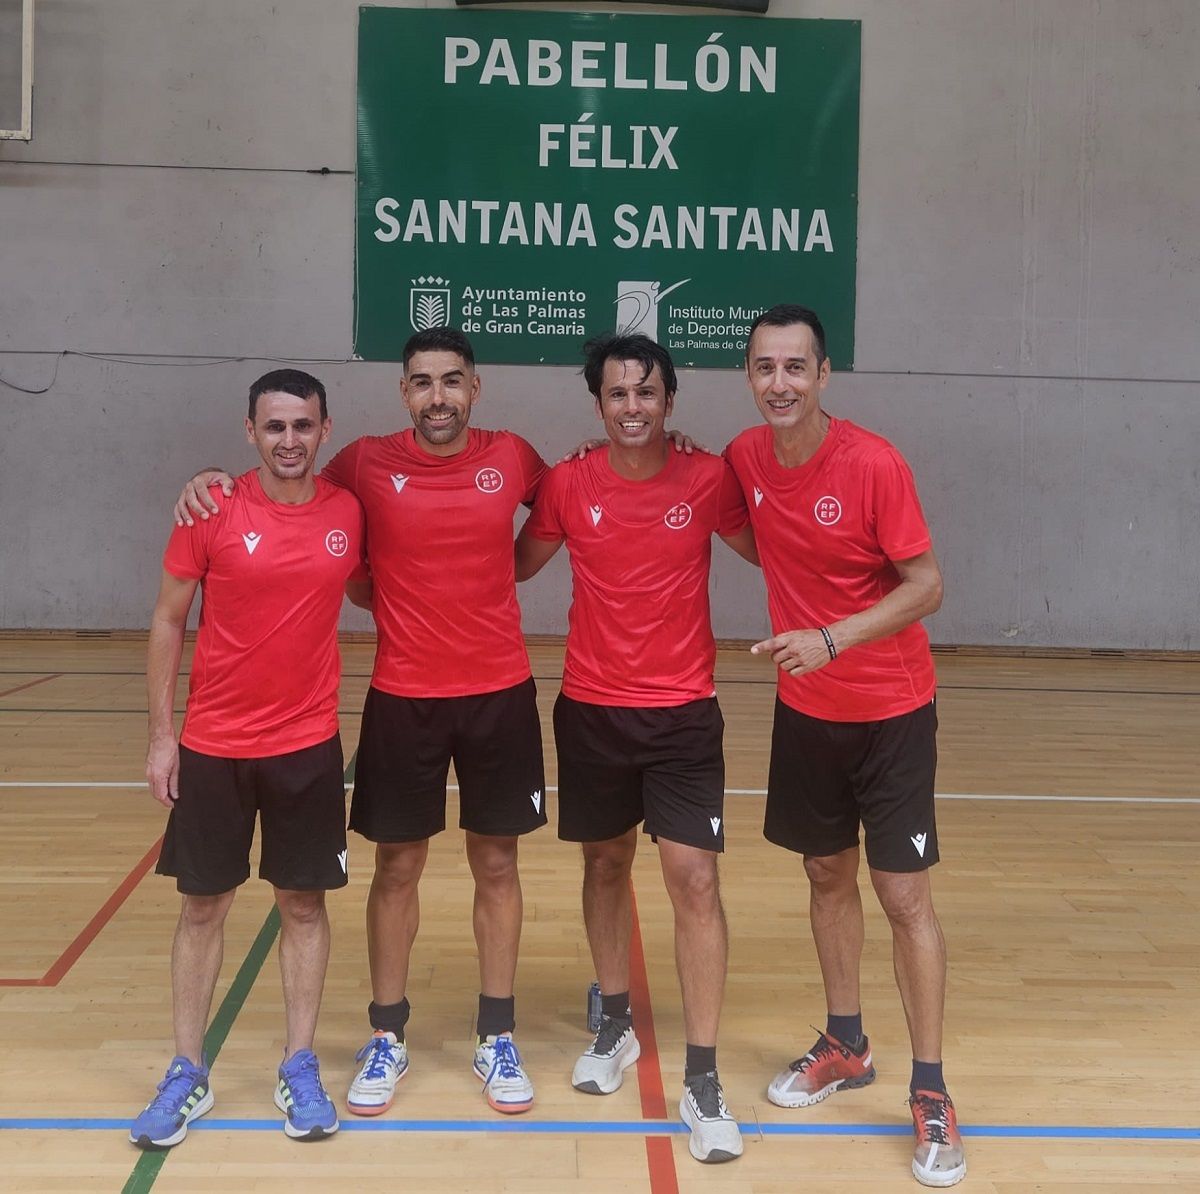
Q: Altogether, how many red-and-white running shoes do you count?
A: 2